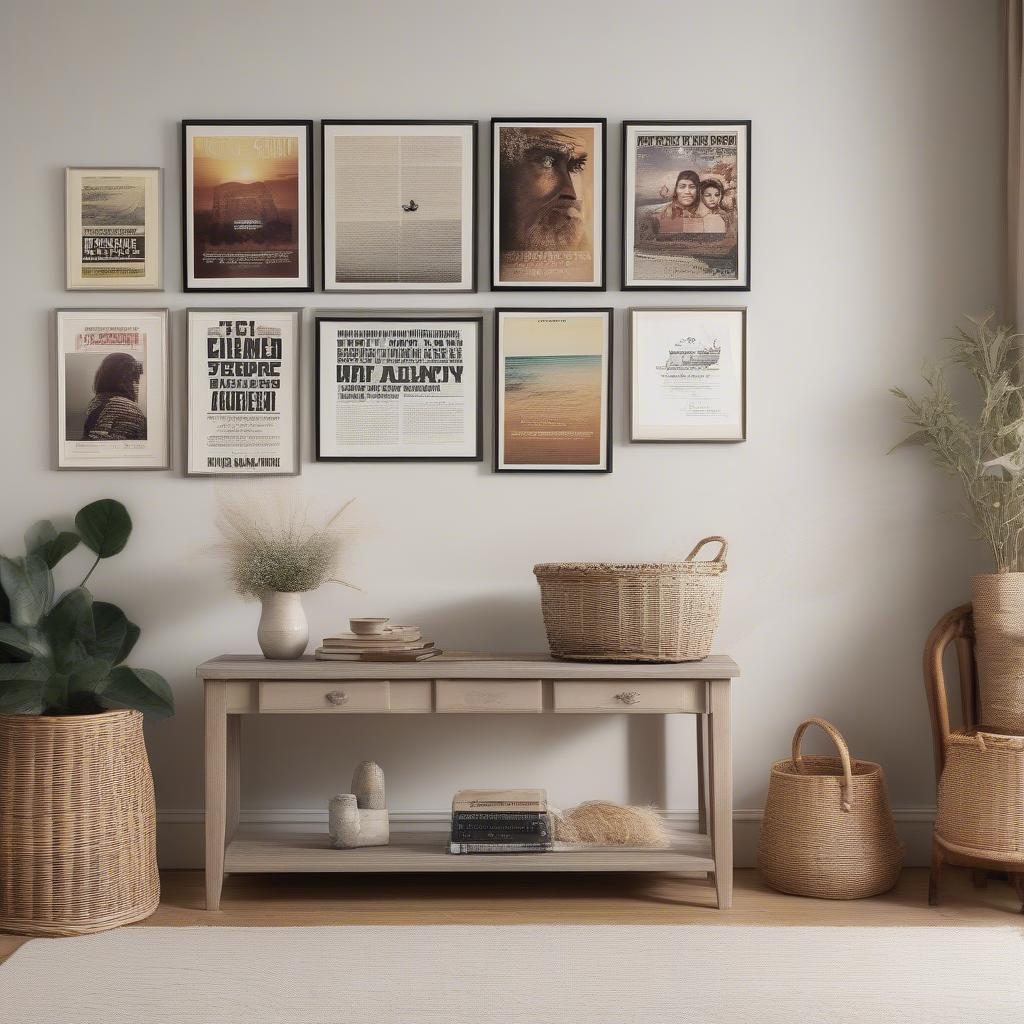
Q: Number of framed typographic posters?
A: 2